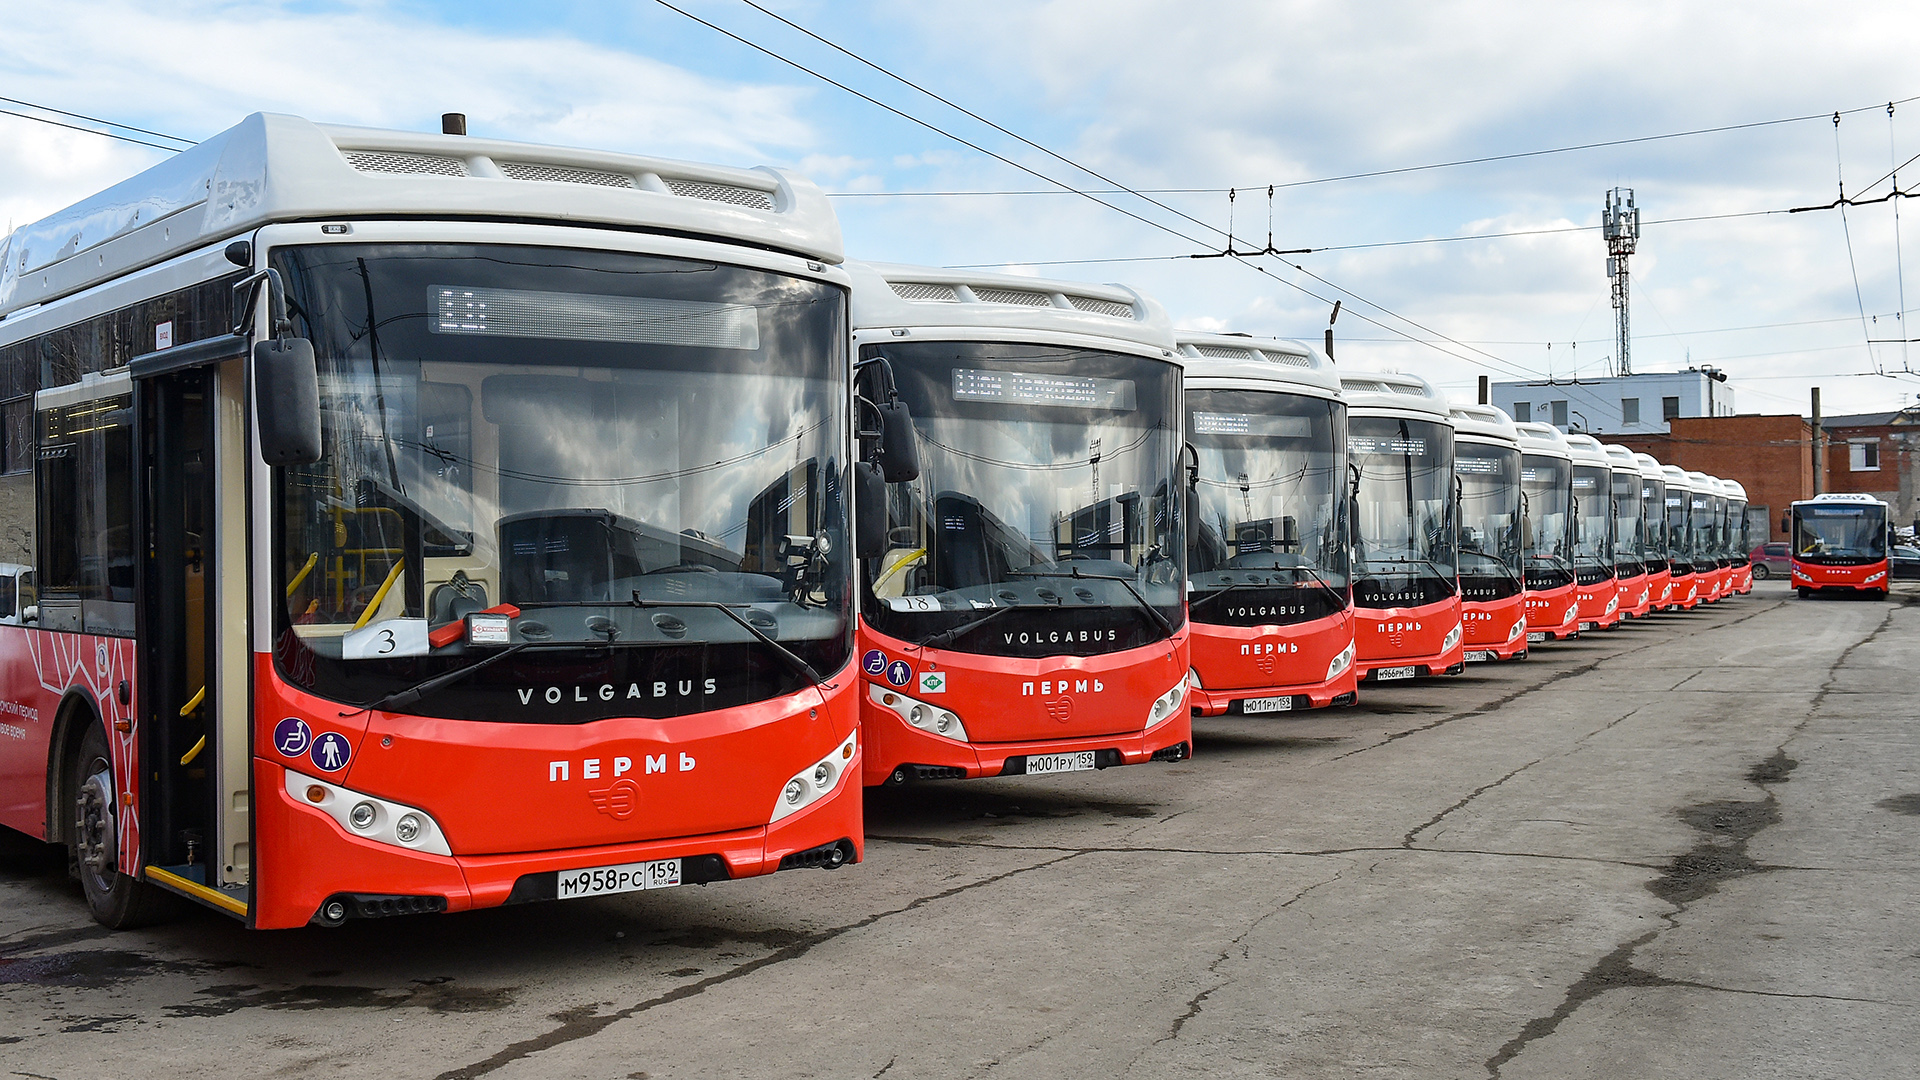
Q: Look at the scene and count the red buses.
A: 14